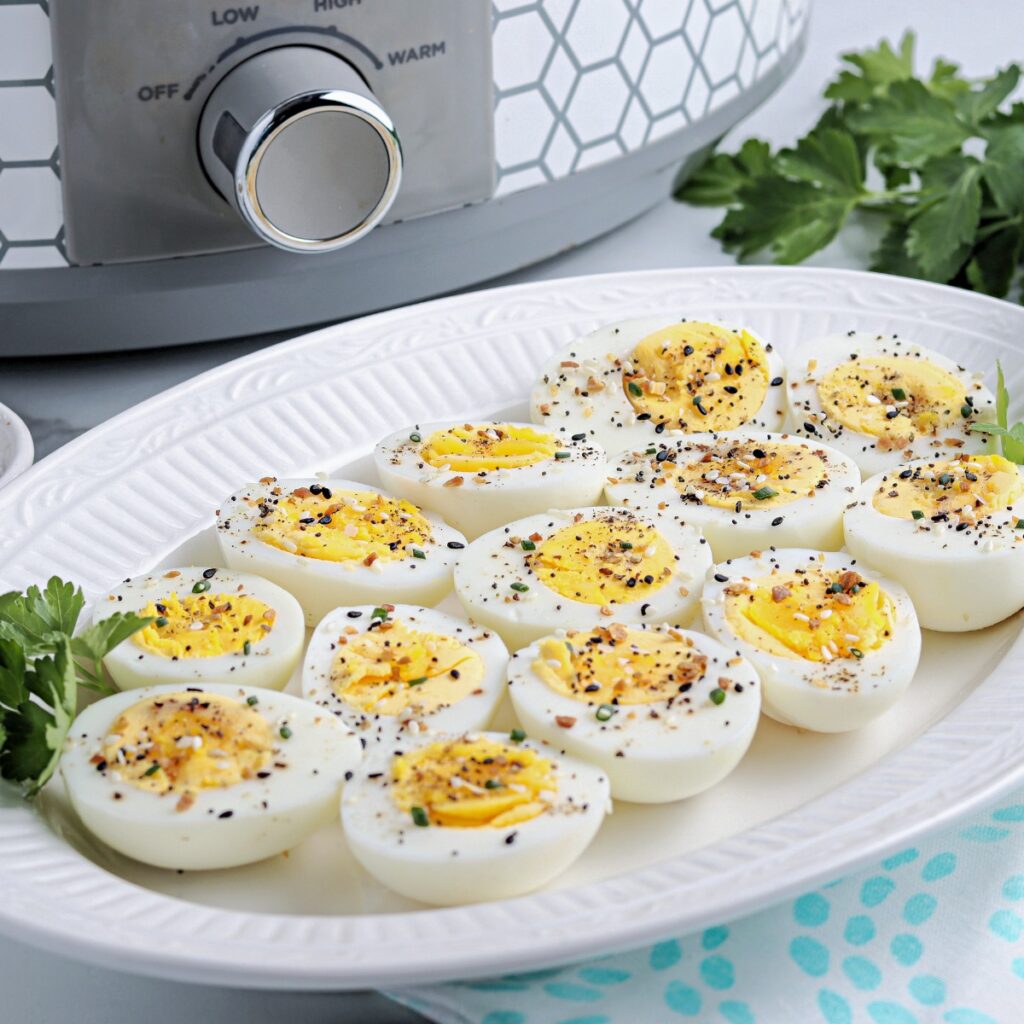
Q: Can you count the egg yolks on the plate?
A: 13